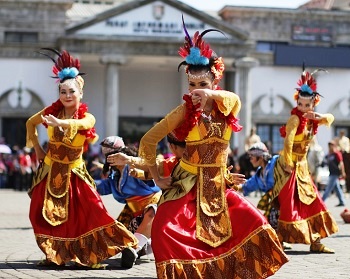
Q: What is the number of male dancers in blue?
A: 2